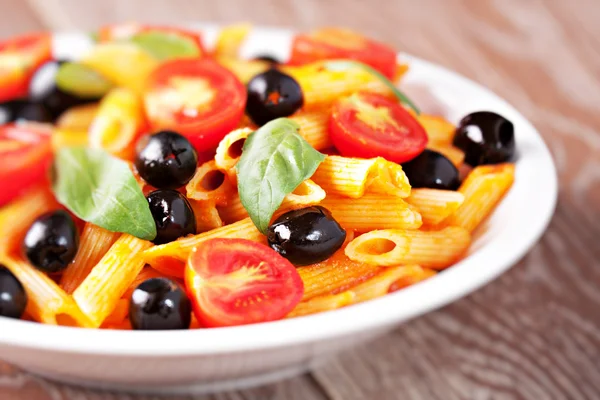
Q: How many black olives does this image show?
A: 12